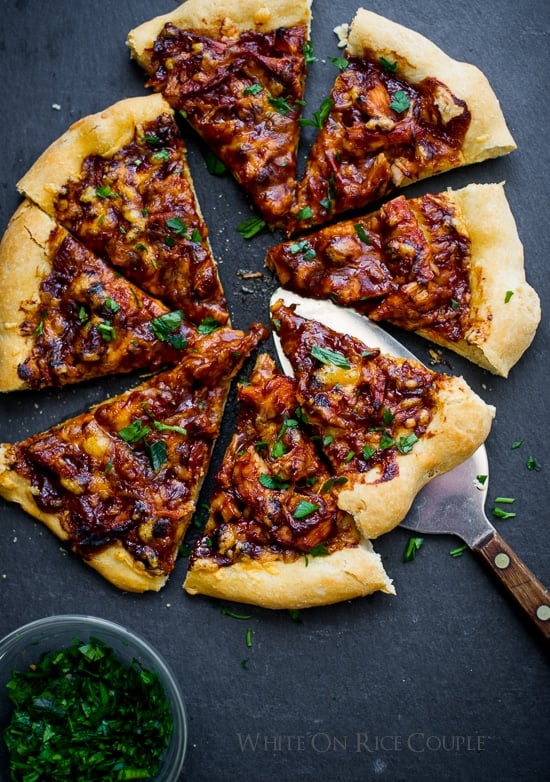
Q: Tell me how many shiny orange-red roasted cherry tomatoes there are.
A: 0